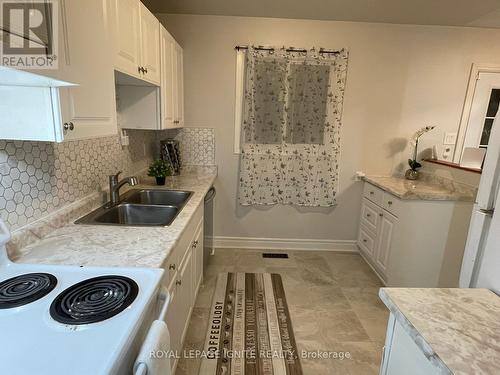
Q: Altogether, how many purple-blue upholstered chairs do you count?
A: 0